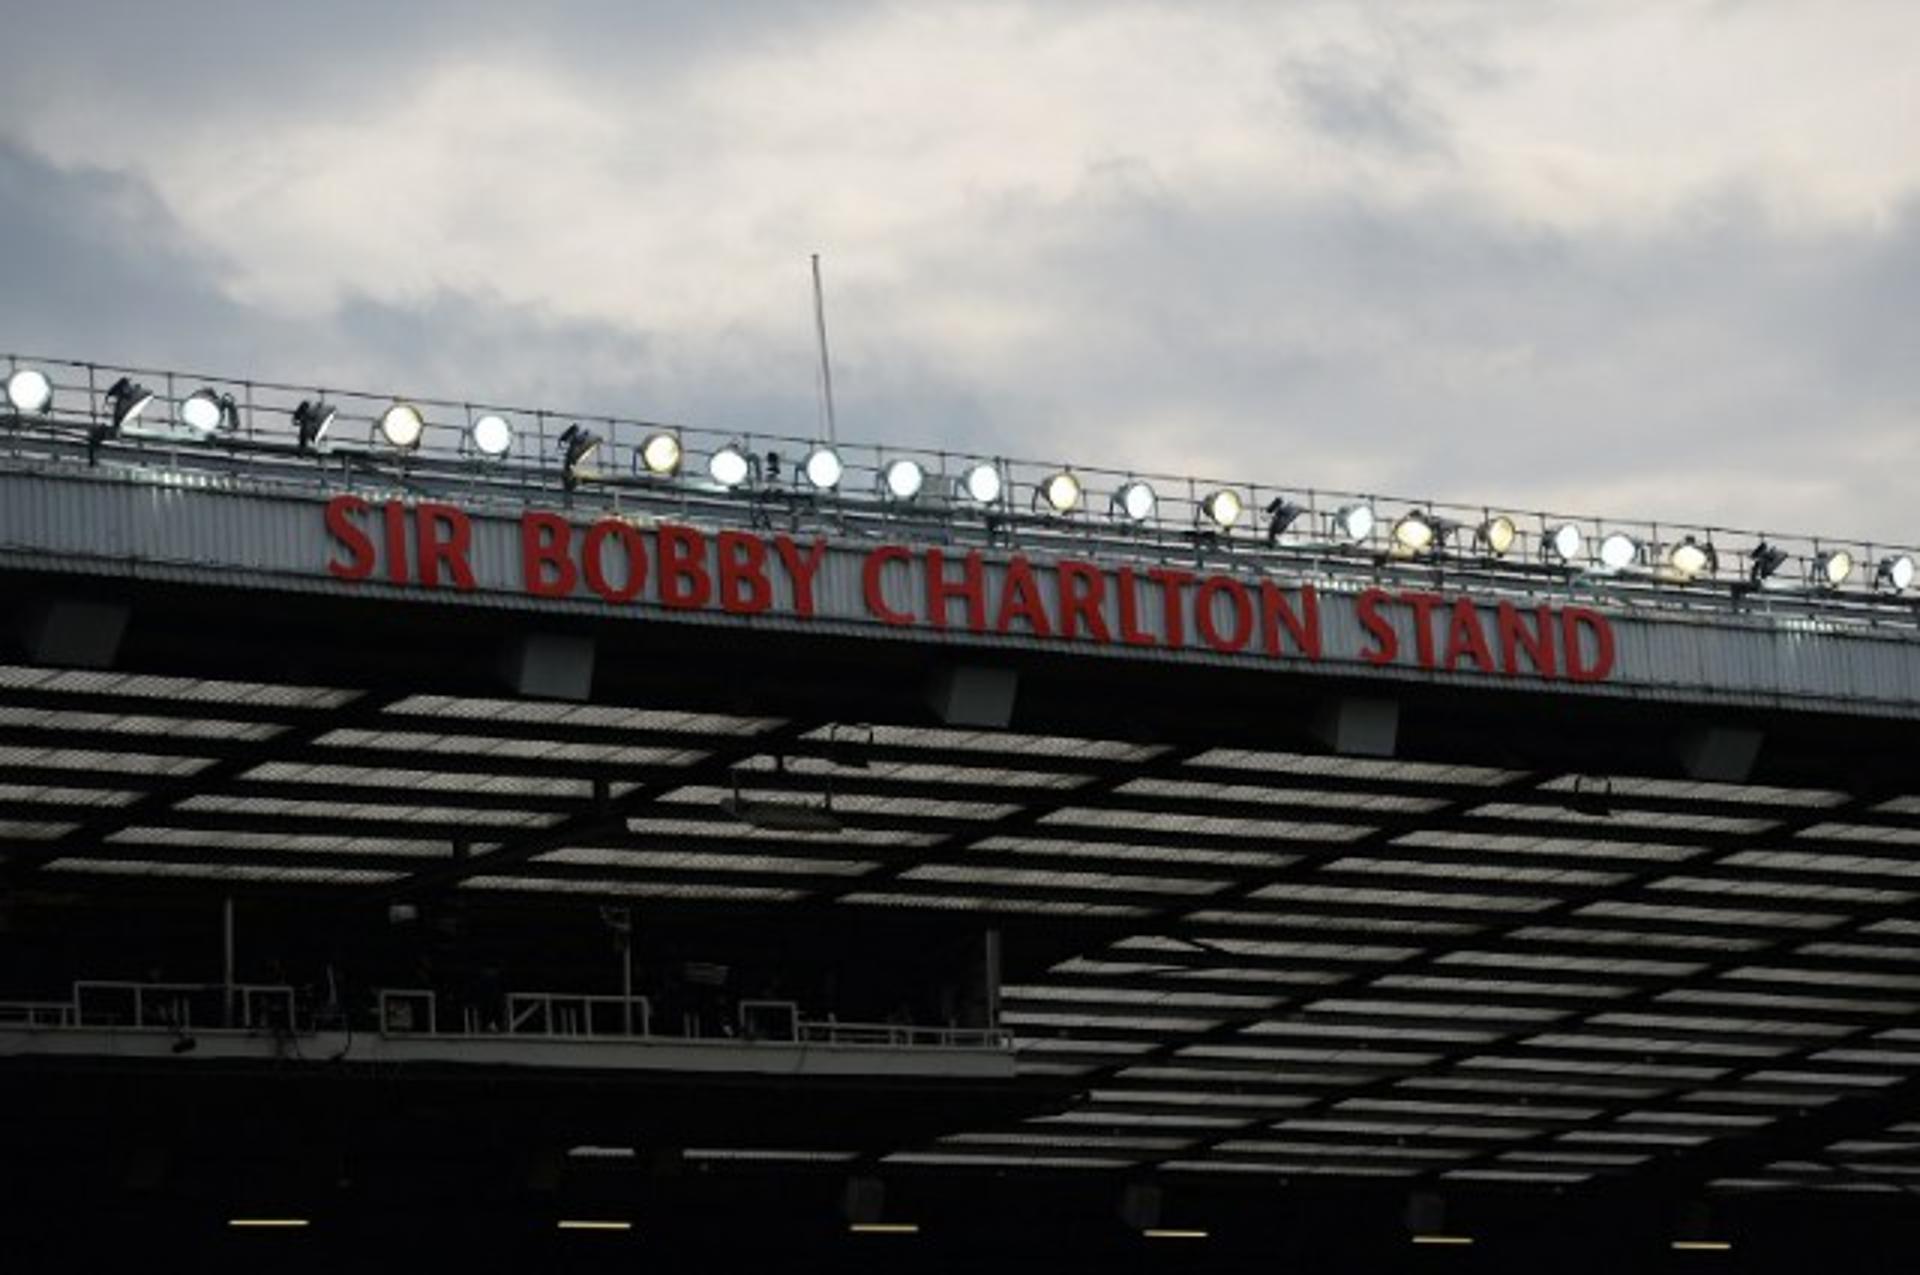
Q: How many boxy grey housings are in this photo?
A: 5